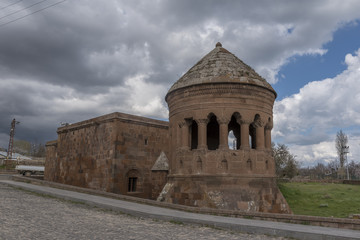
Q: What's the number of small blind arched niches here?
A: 5